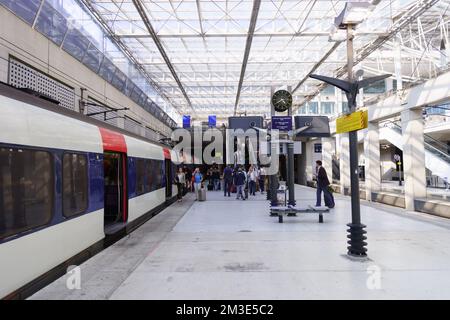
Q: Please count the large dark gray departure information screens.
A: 2